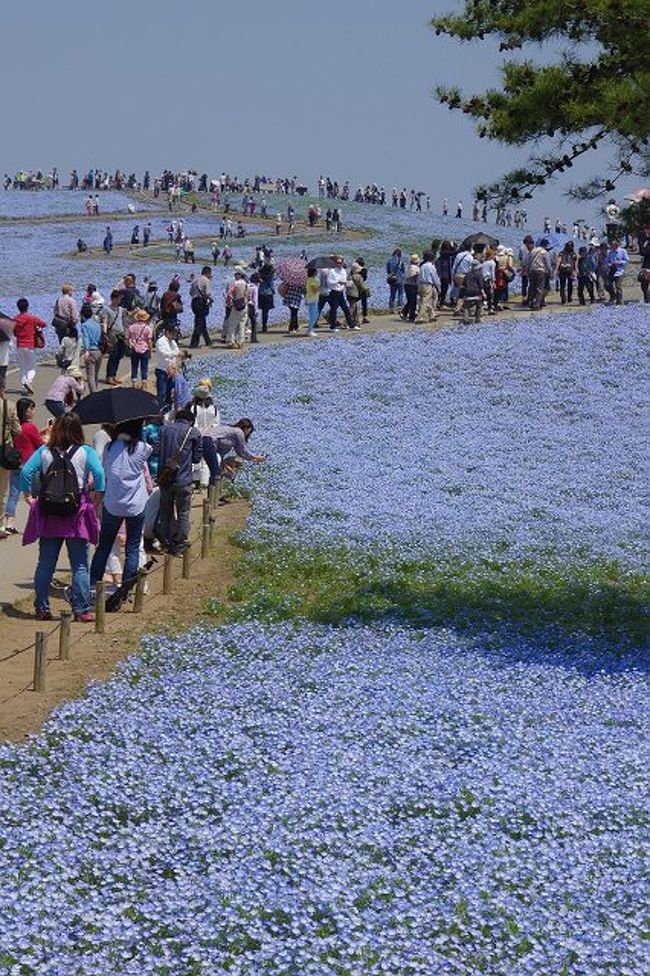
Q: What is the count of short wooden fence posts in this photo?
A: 9